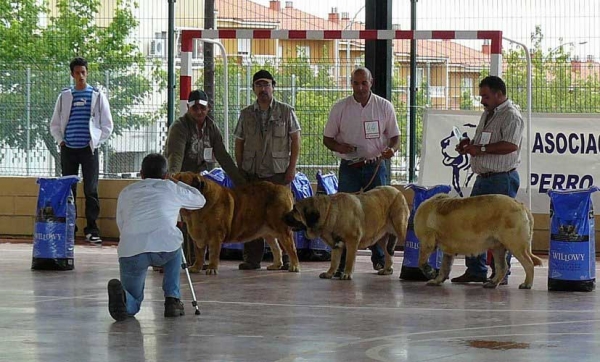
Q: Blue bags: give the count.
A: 6